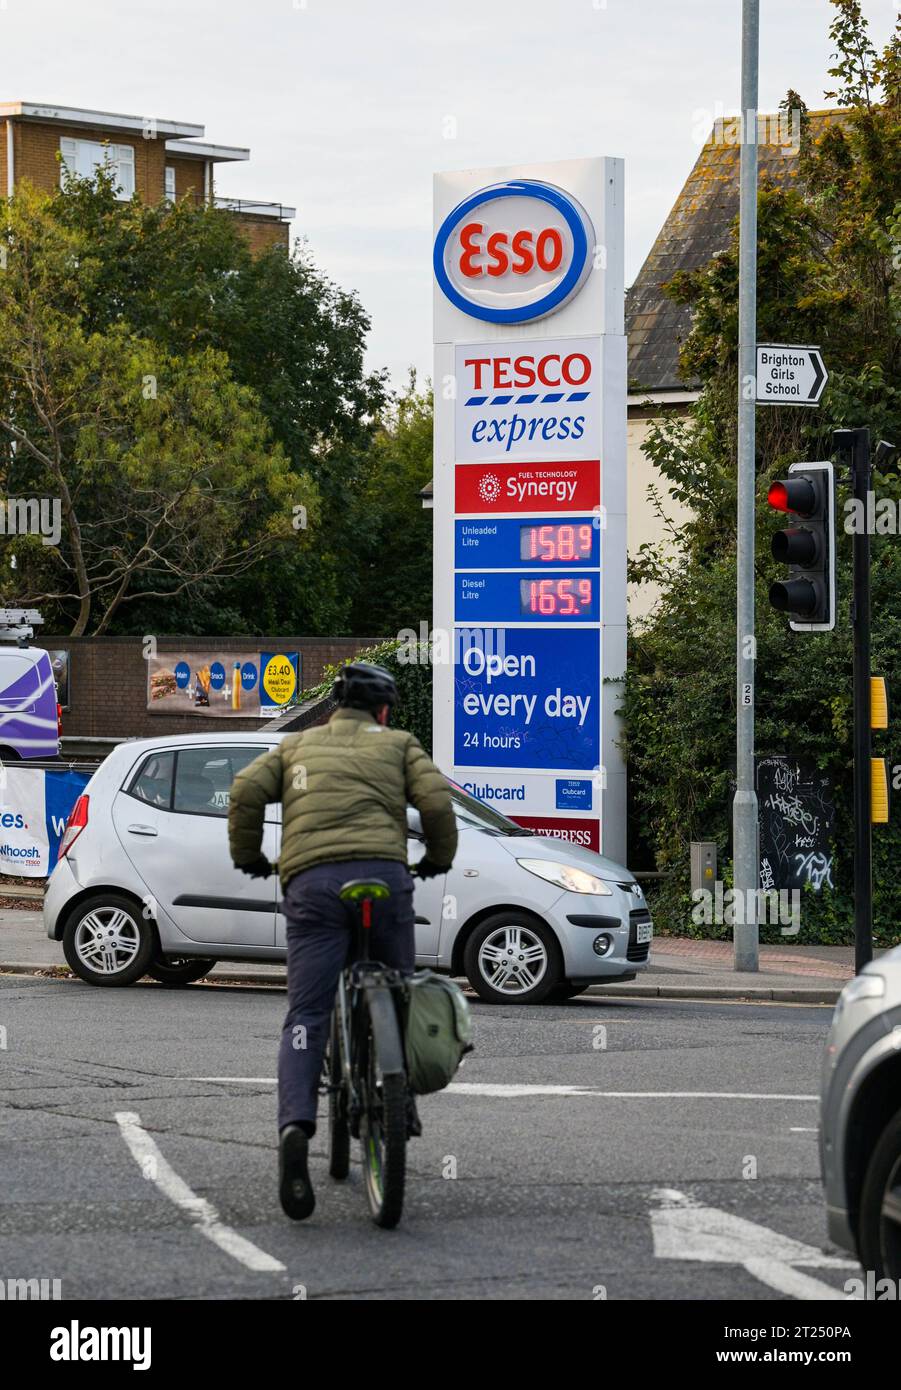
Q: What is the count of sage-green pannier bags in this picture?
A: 1